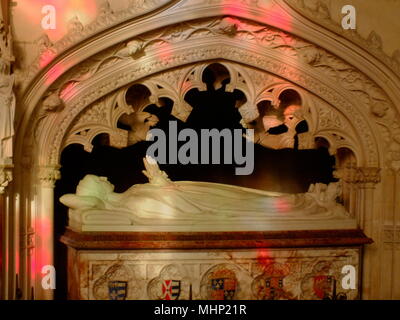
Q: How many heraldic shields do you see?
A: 5